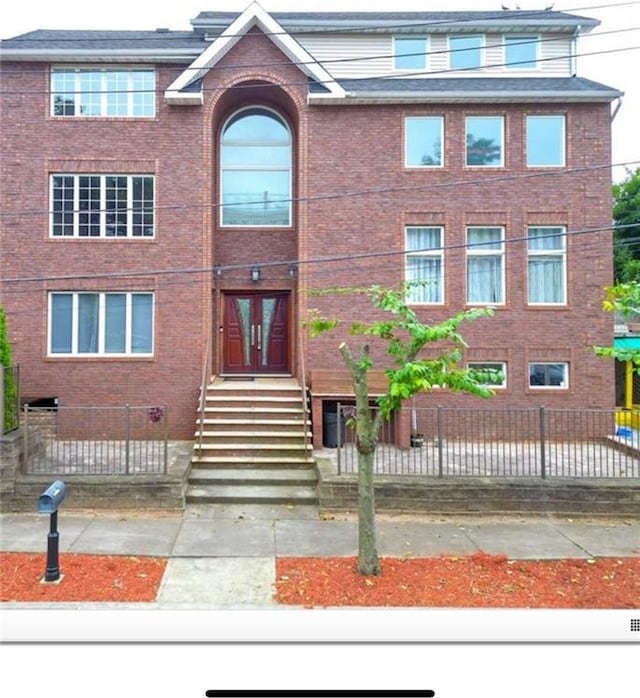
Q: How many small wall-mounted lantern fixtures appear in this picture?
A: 3